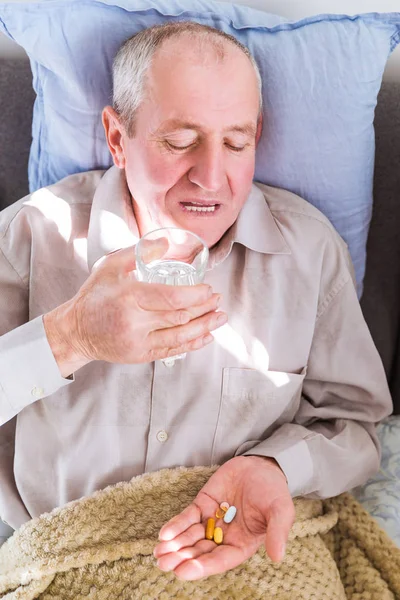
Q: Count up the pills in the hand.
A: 5